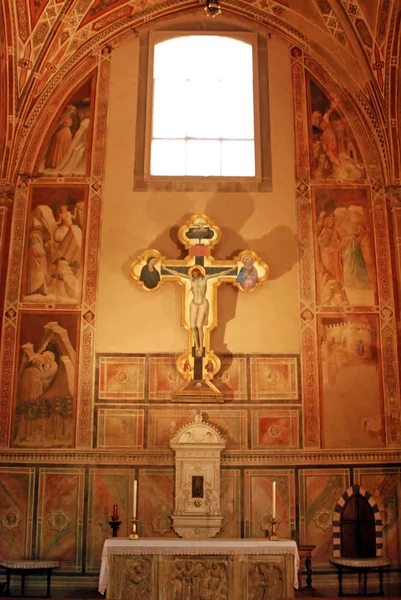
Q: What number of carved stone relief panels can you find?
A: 3